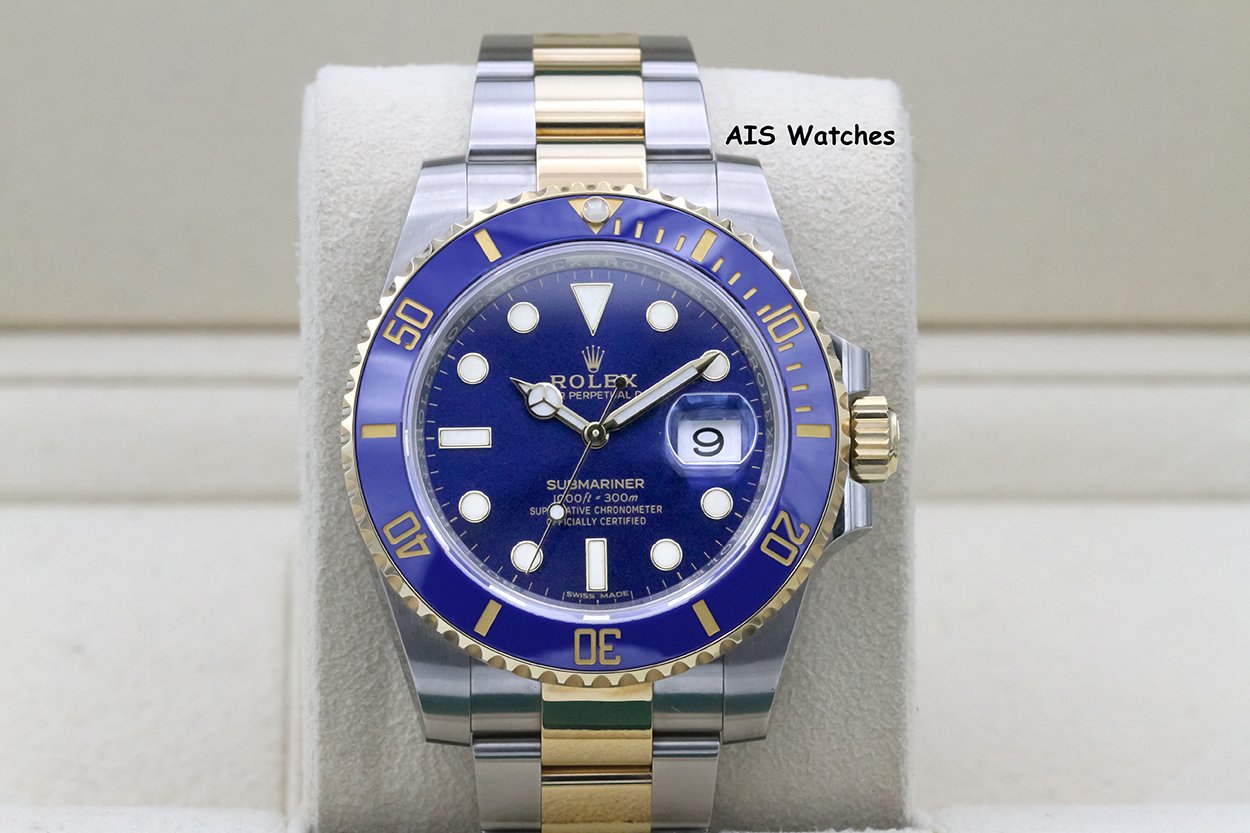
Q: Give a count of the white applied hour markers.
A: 11